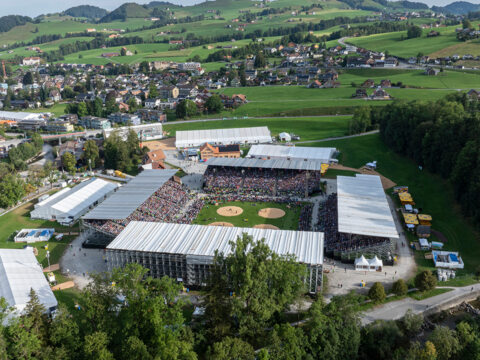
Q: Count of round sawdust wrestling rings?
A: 4